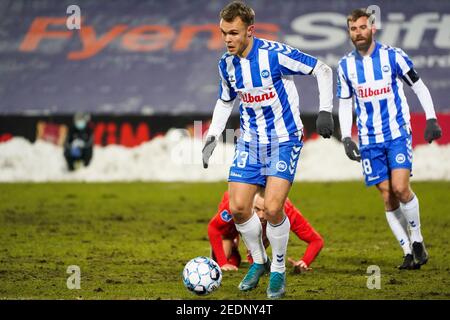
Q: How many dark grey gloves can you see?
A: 4